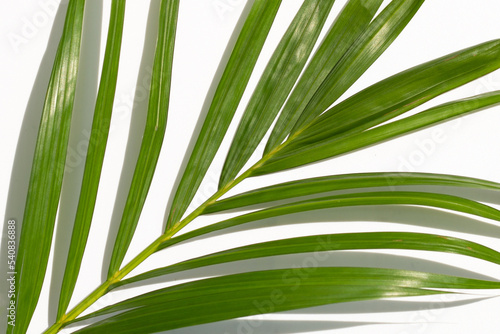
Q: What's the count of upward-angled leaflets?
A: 7